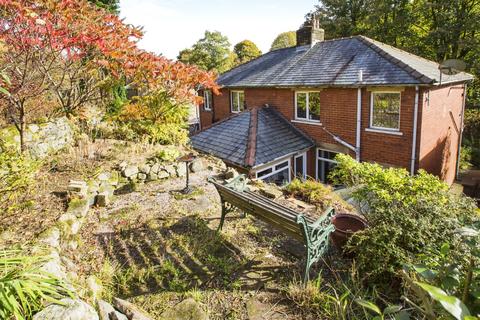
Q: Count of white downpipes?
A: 2